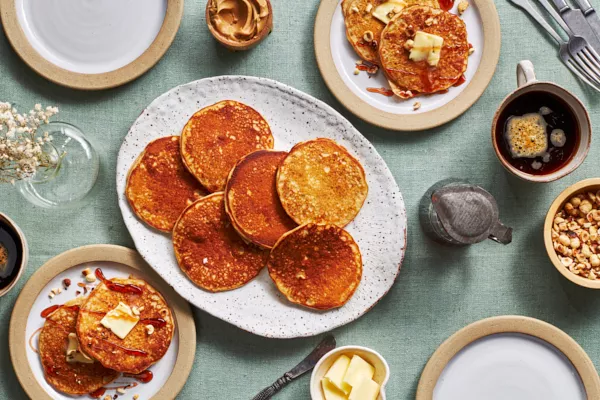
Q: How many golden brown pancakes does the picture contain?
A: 10